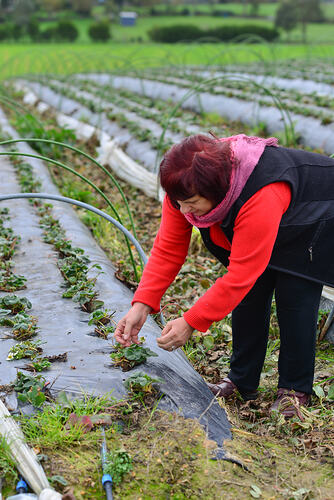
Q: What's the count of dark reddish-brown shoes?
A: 2